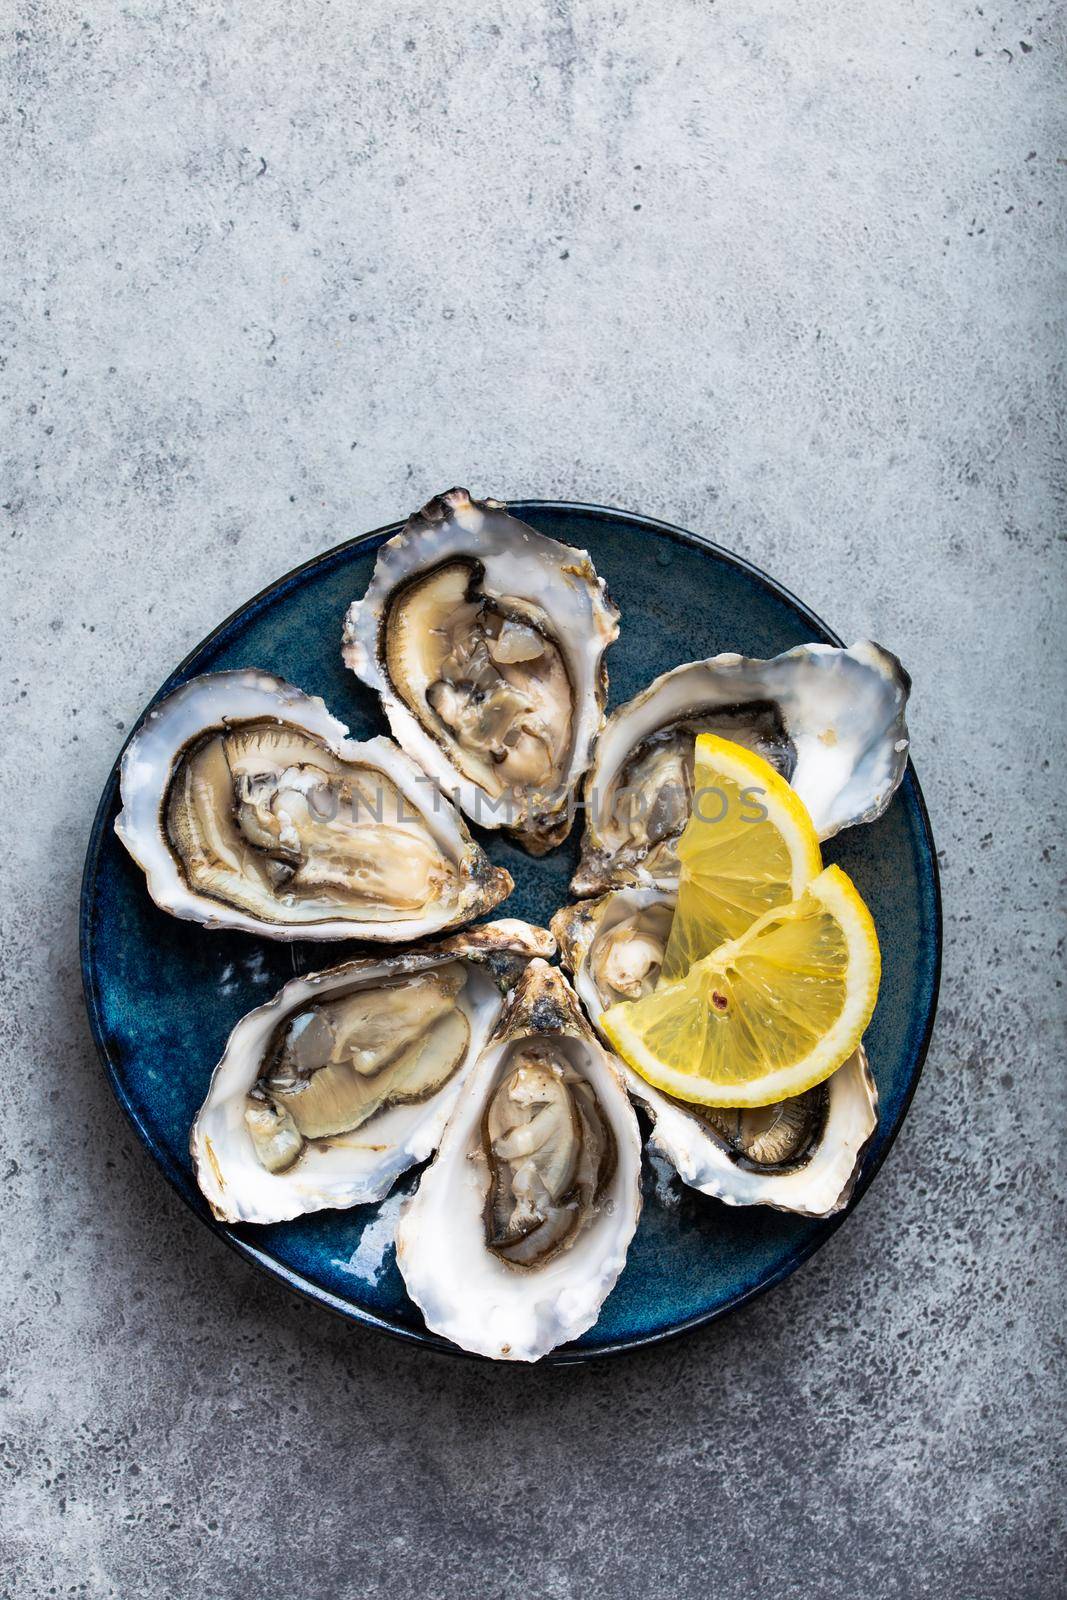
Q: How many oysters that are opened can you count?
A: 6